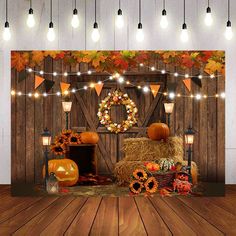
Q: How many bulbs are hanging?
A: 11